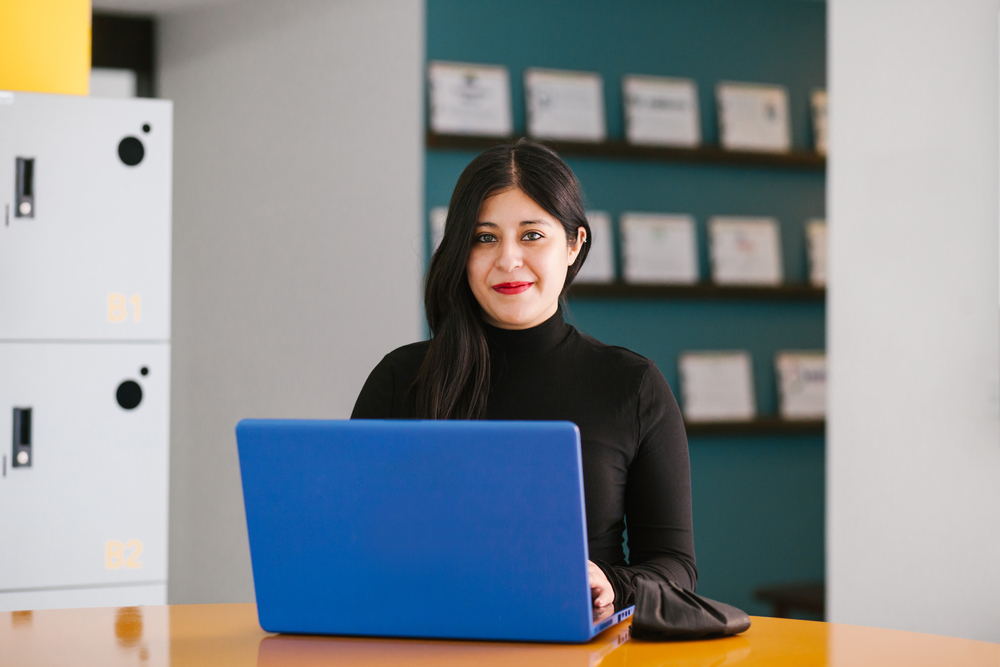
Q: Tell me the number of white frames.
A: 12